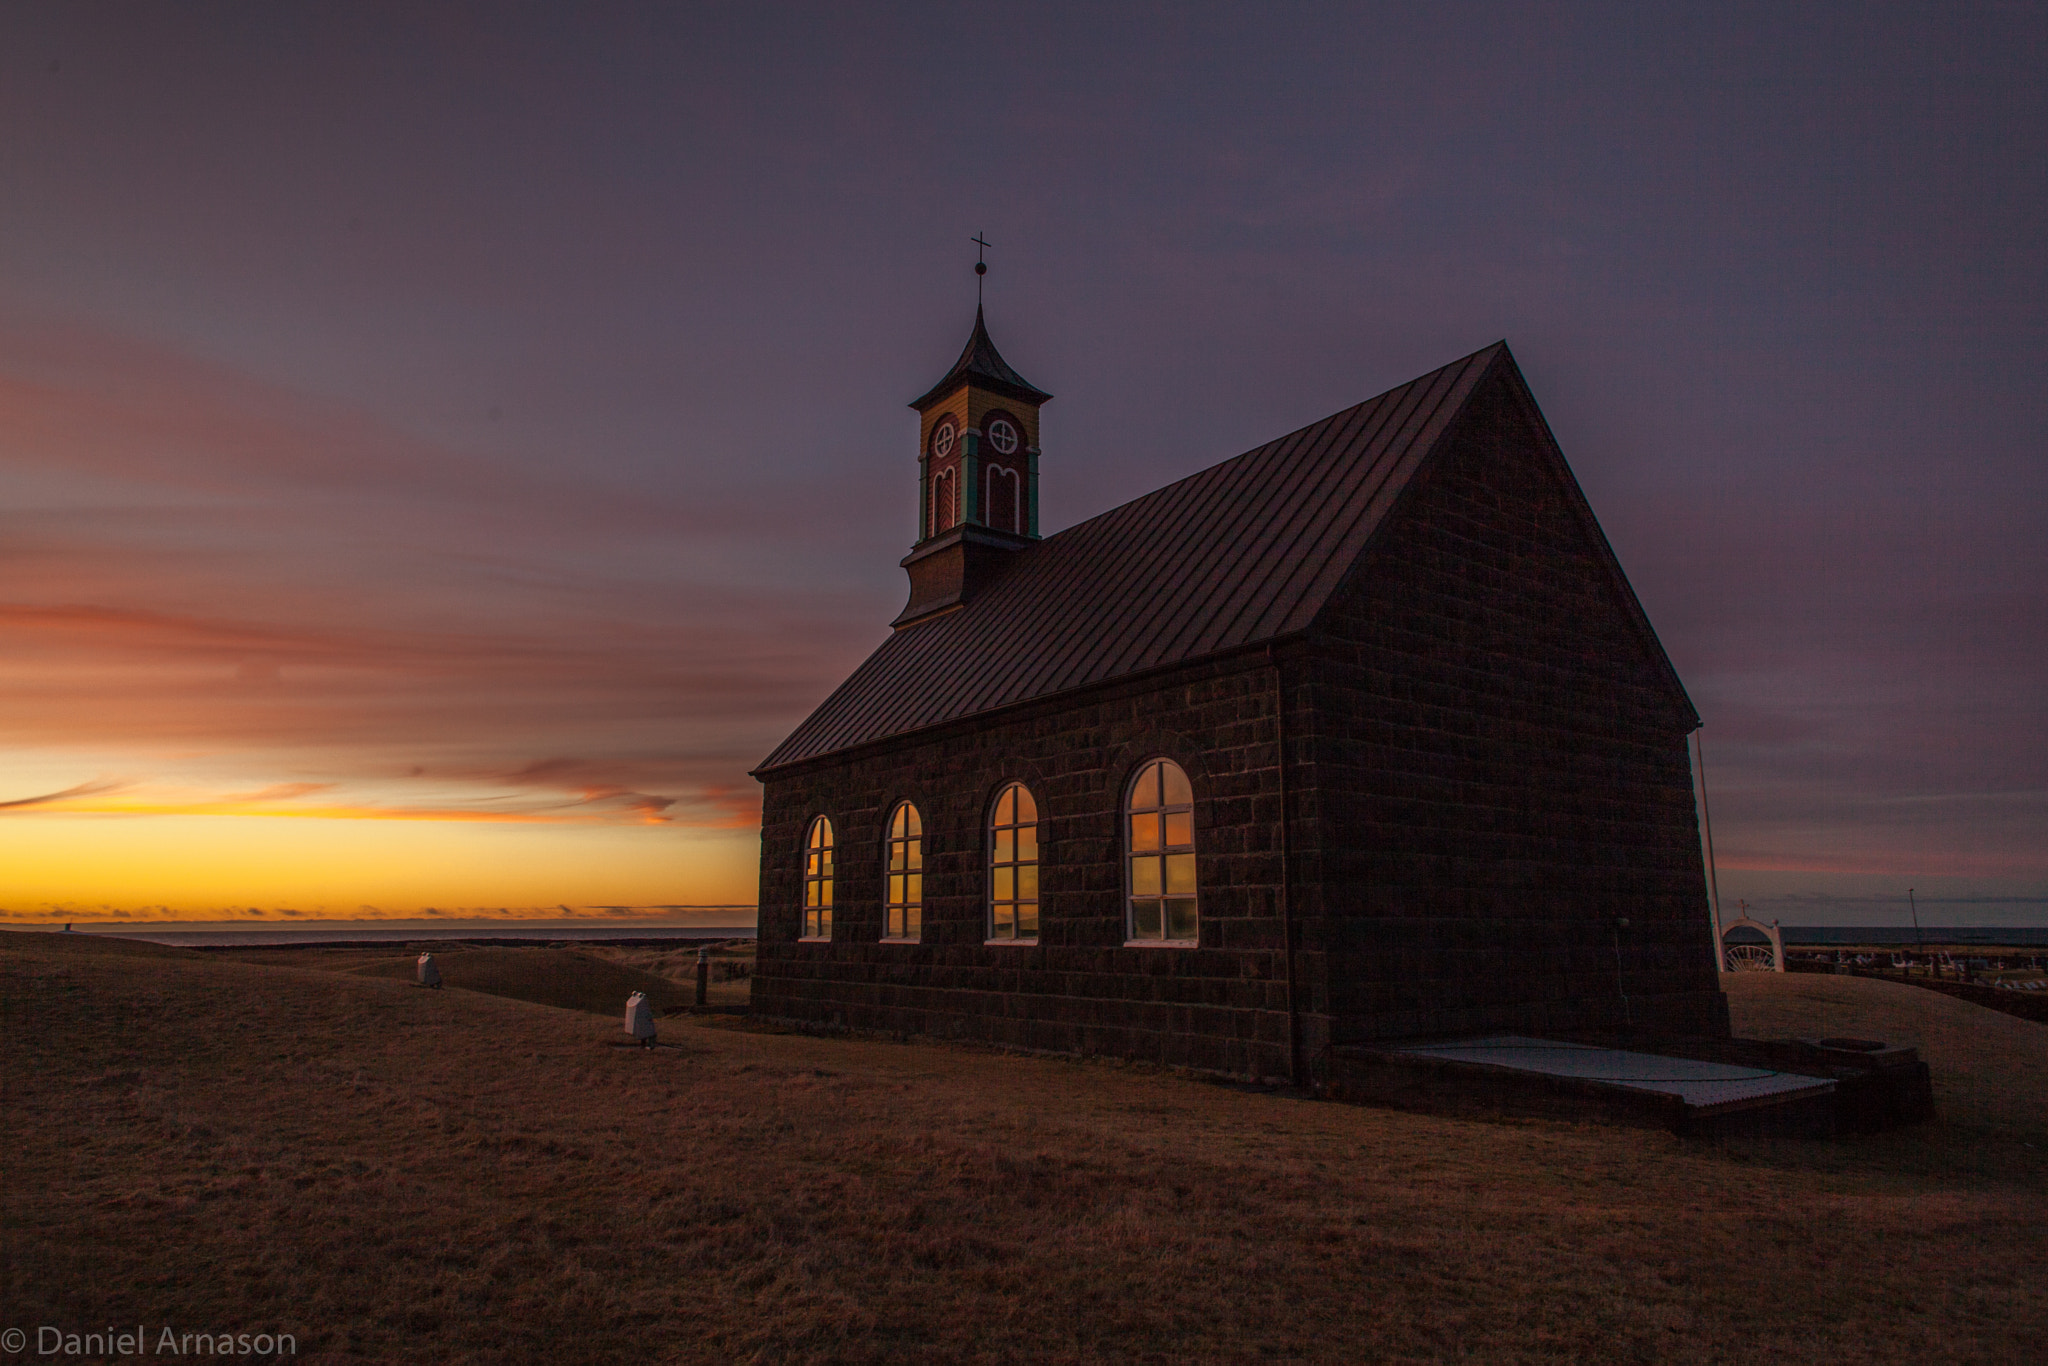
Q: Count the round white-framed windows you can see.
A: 2